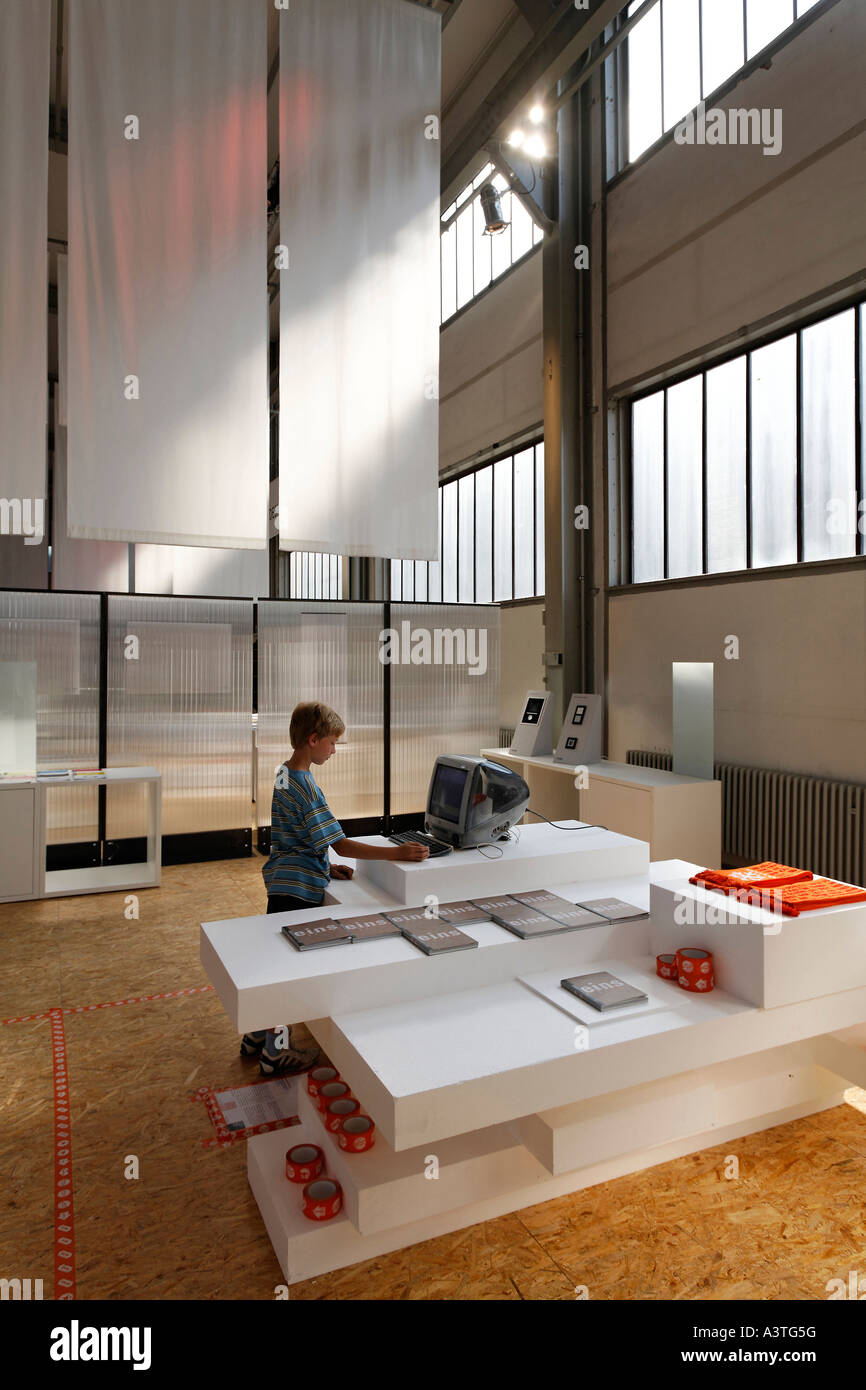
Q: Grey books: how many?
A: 11